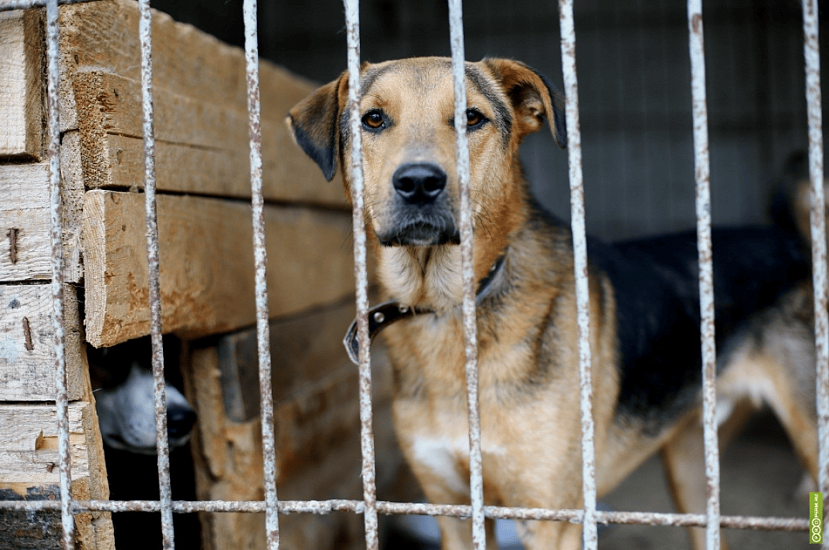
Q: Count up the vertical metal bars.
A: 8